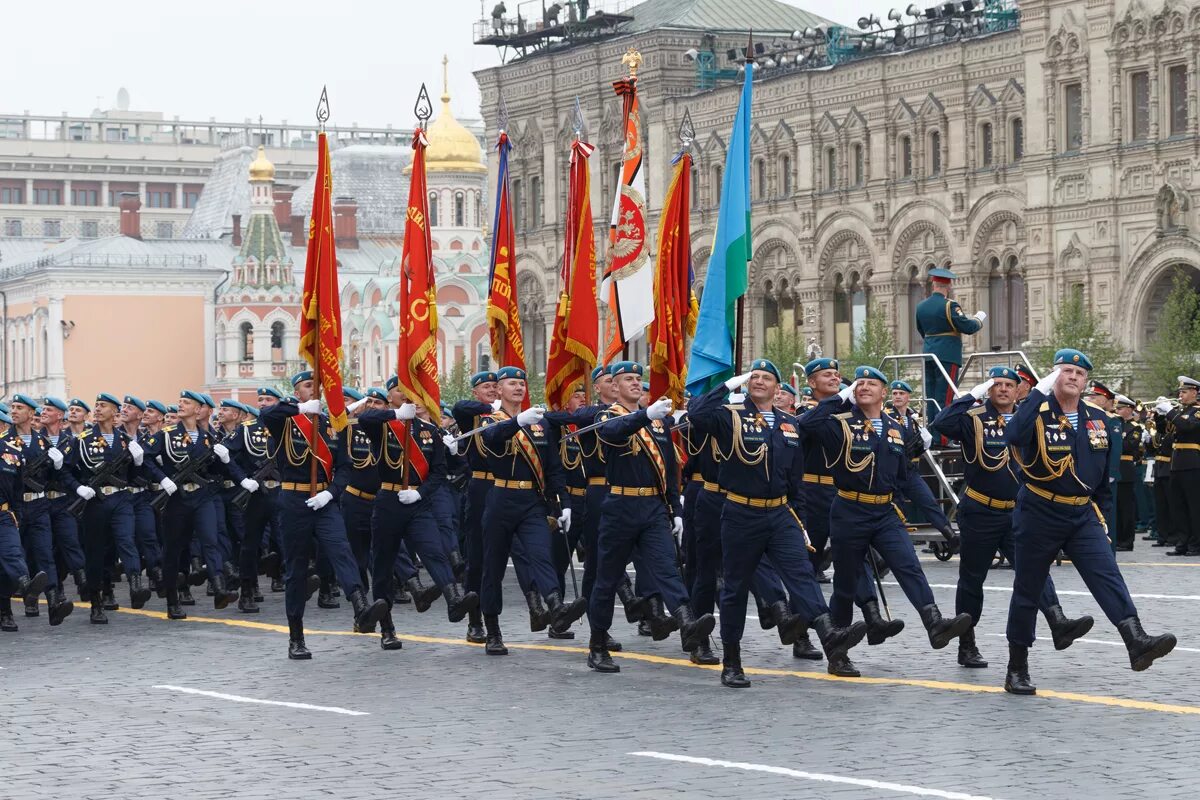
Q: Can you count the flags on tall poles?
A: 7